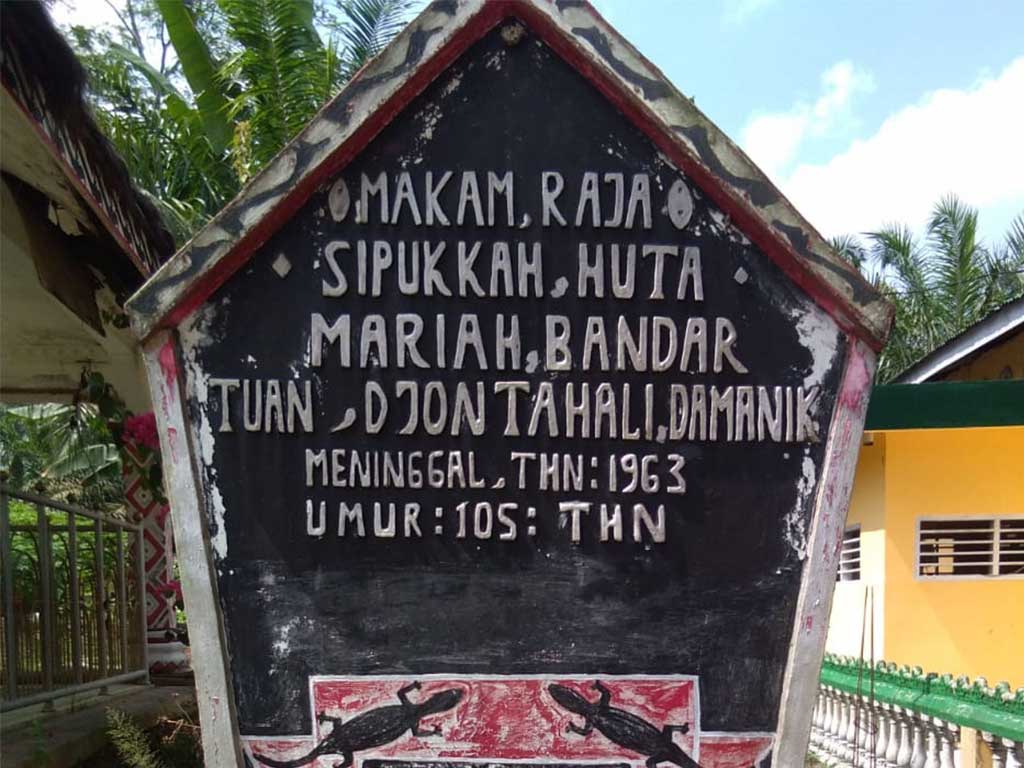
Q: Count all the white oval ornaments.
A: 2